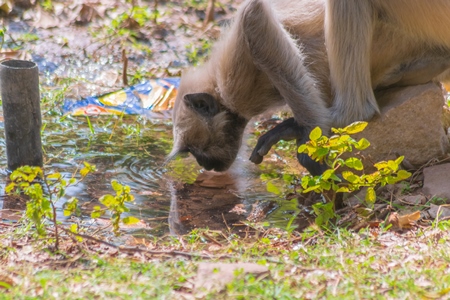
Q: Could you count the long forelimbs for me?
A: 2